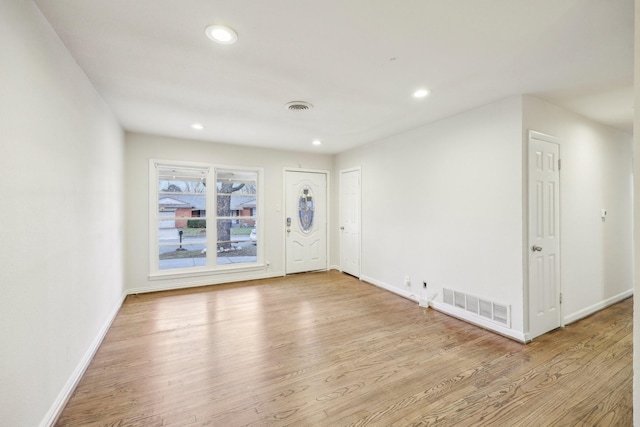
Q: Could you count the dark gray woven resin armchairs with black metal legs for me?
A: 0